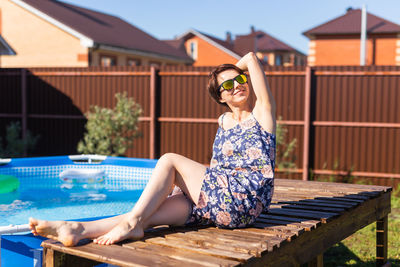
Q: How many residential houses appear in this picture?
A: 4